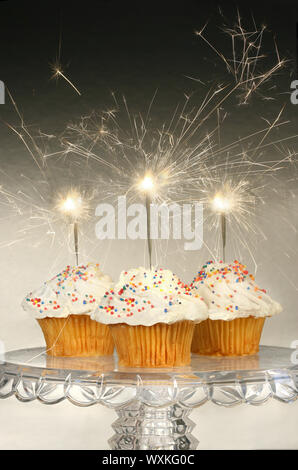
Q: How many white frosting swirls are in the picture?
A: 3